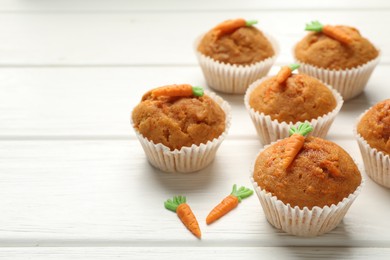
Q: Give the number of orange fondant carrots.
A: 7